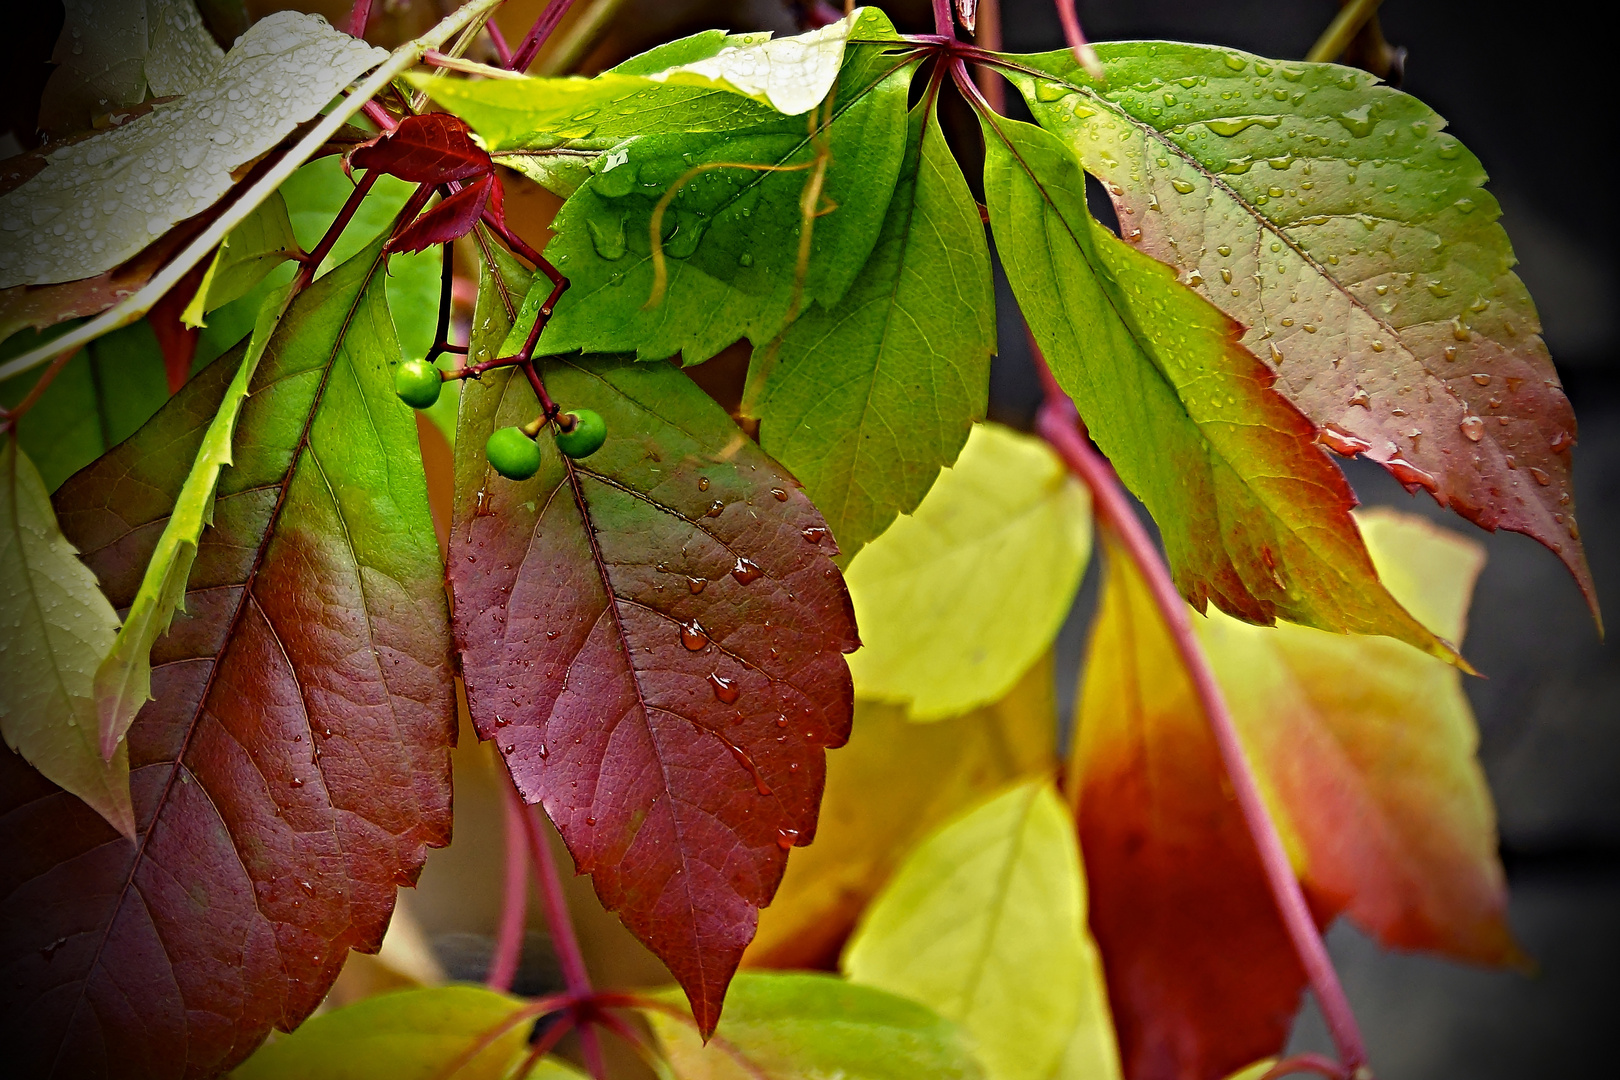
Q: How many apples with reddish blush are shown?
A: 0